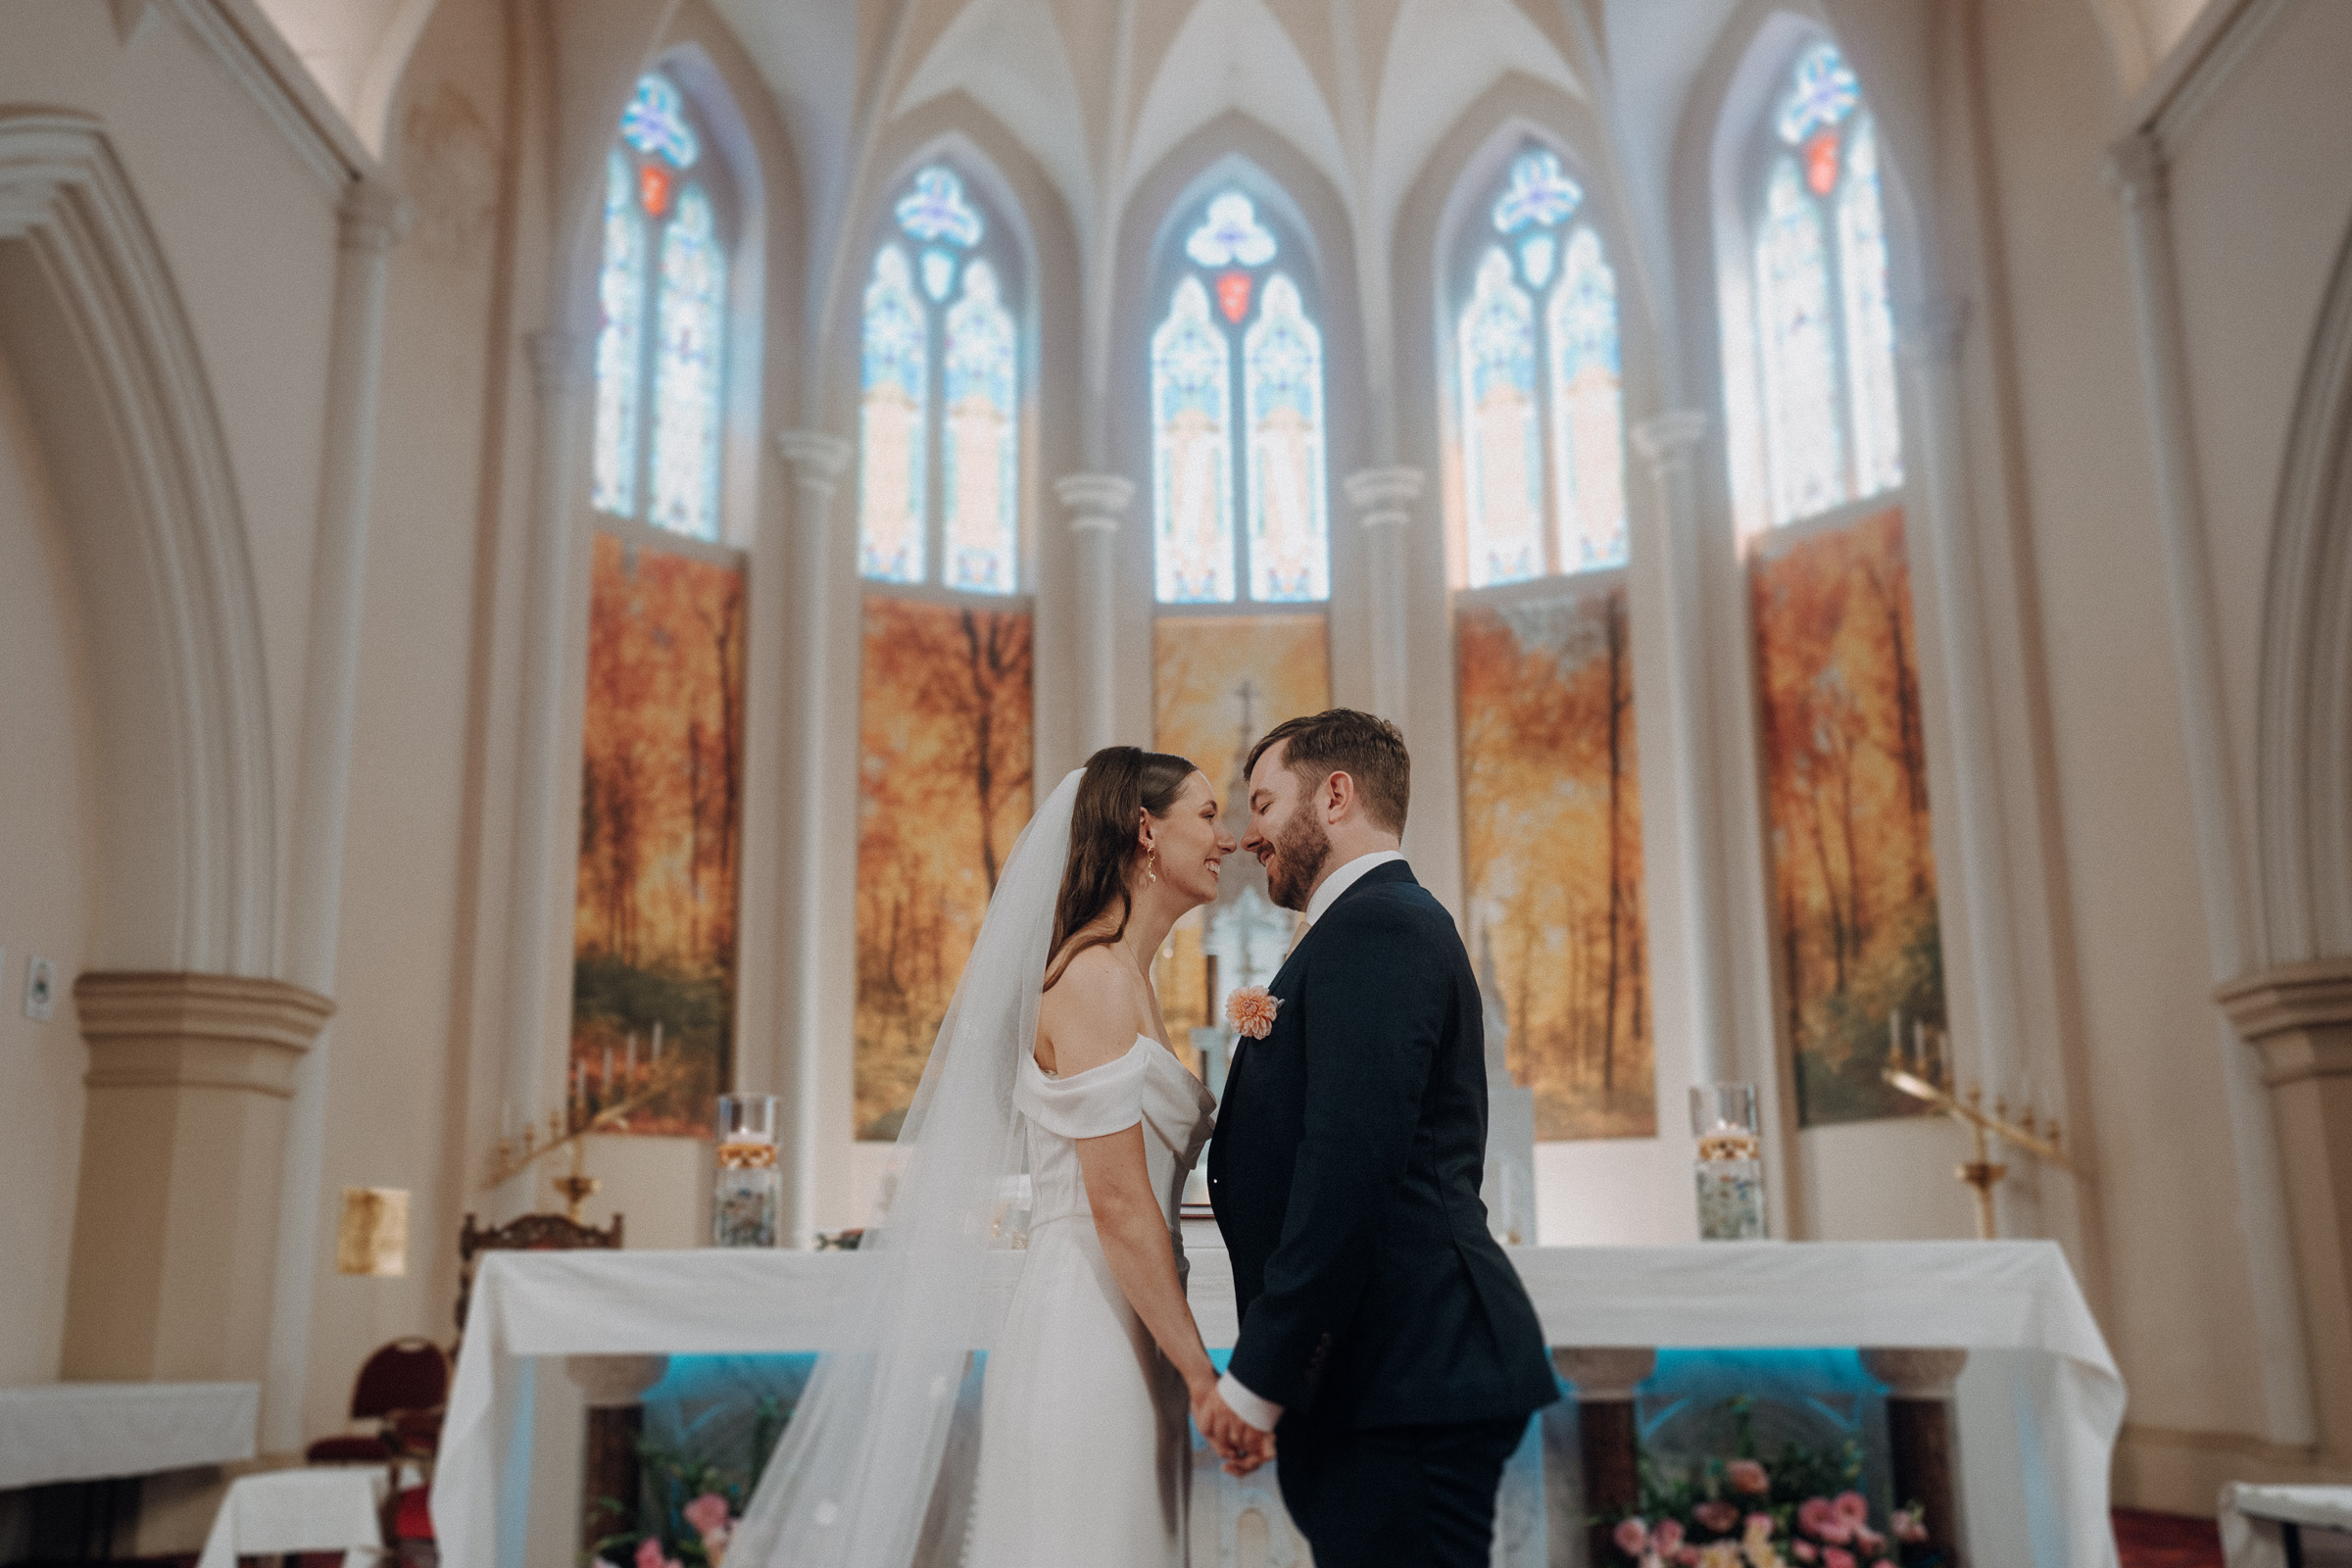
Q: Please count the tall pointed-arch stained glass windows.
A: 5